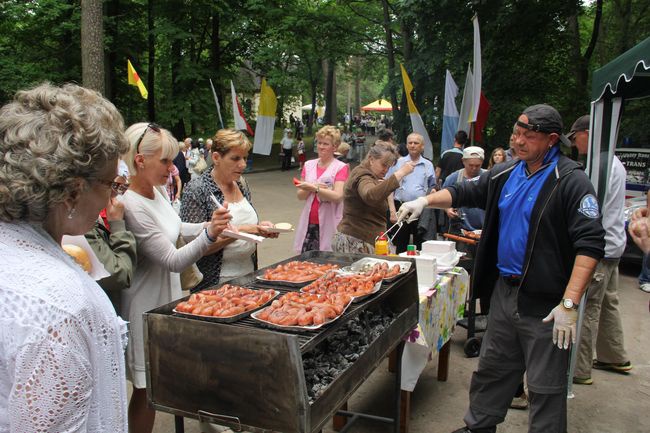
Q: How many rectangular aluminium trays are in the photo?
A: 5